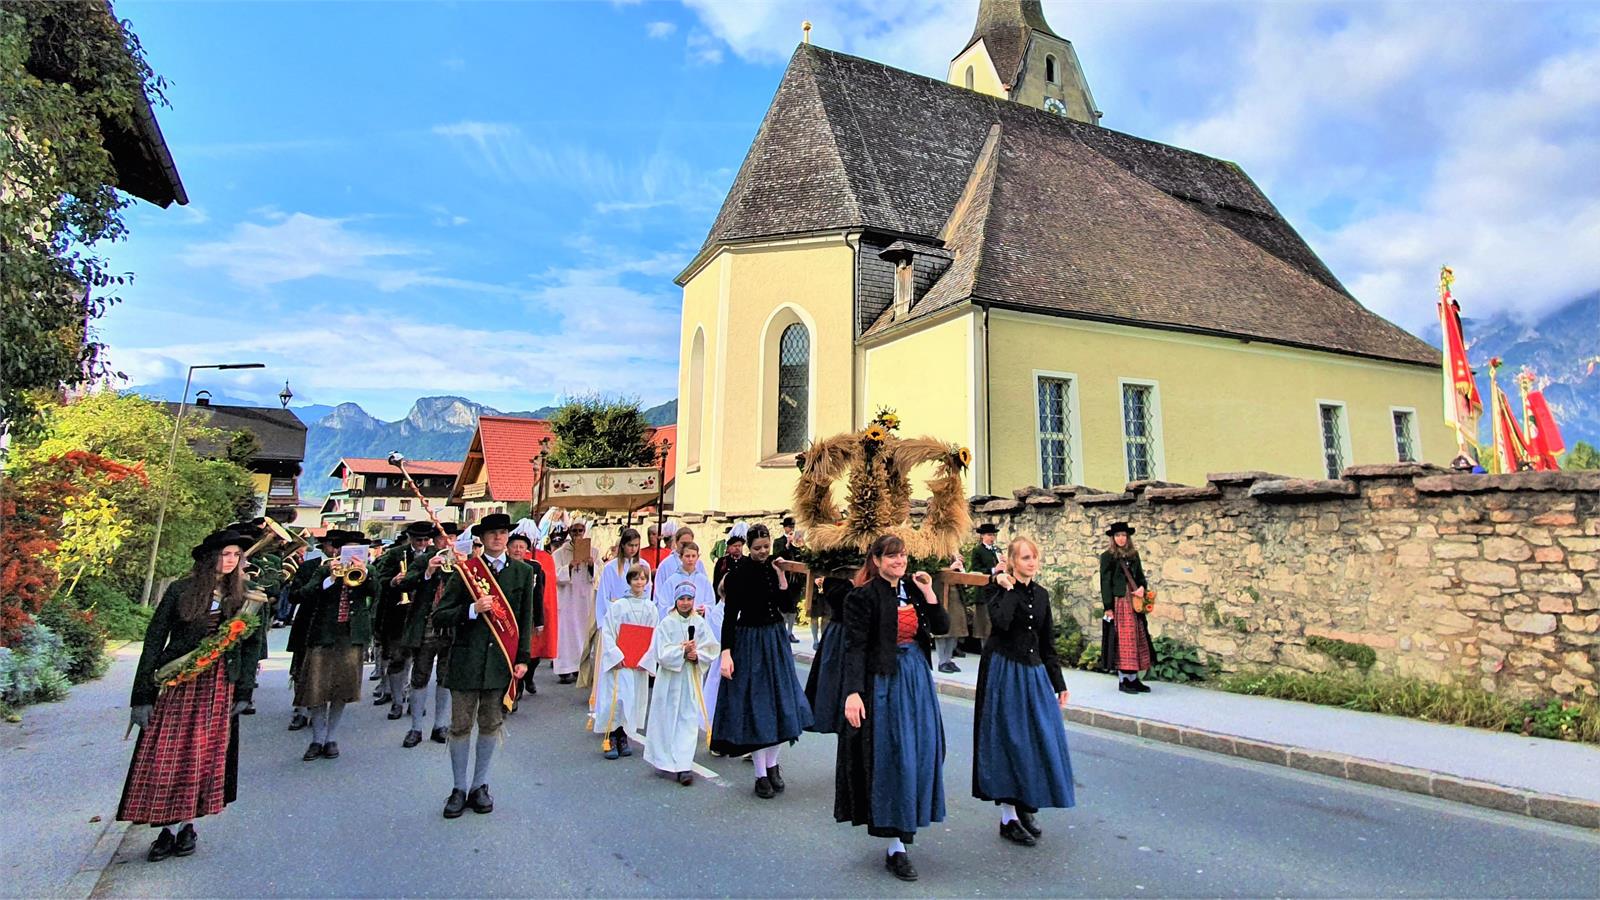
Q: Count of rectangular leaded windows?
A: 4